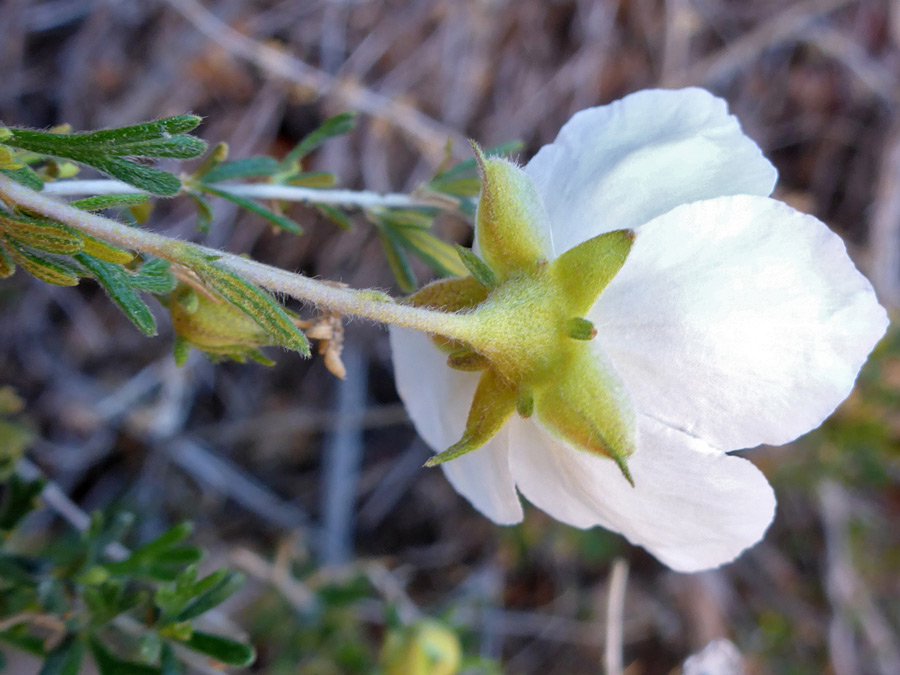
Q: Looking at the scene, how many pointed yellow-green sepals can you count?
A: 5